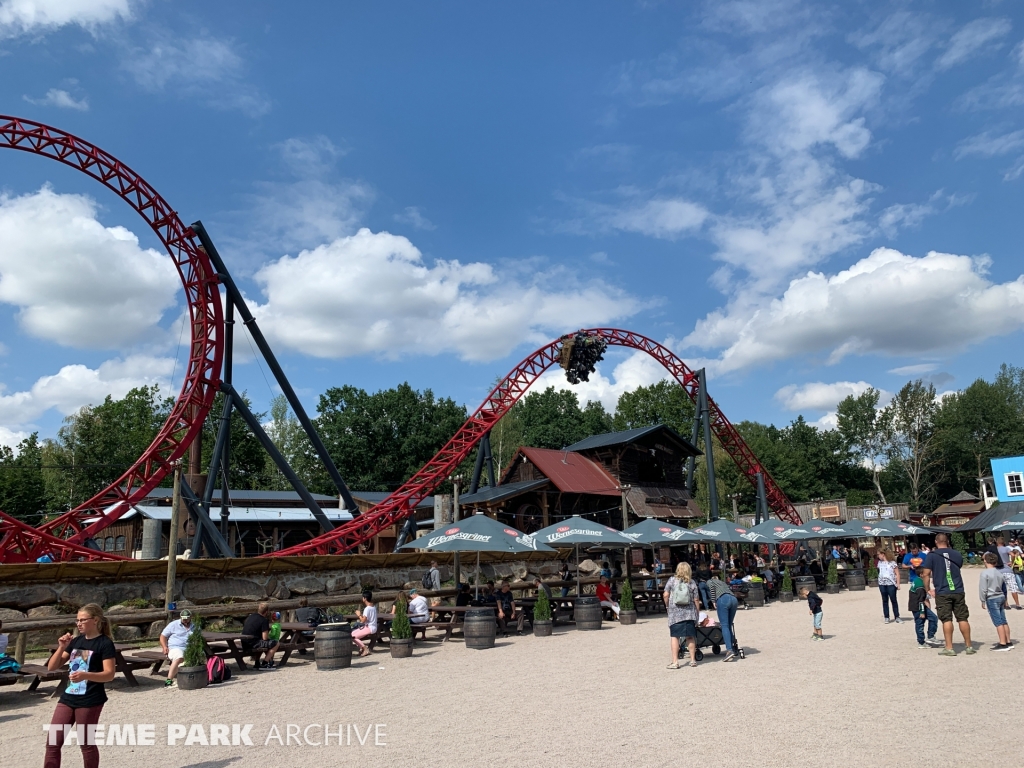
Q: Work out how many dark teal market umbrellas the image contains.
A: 9